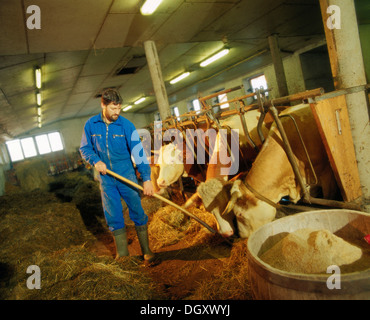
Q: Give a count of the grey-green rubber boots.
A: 2